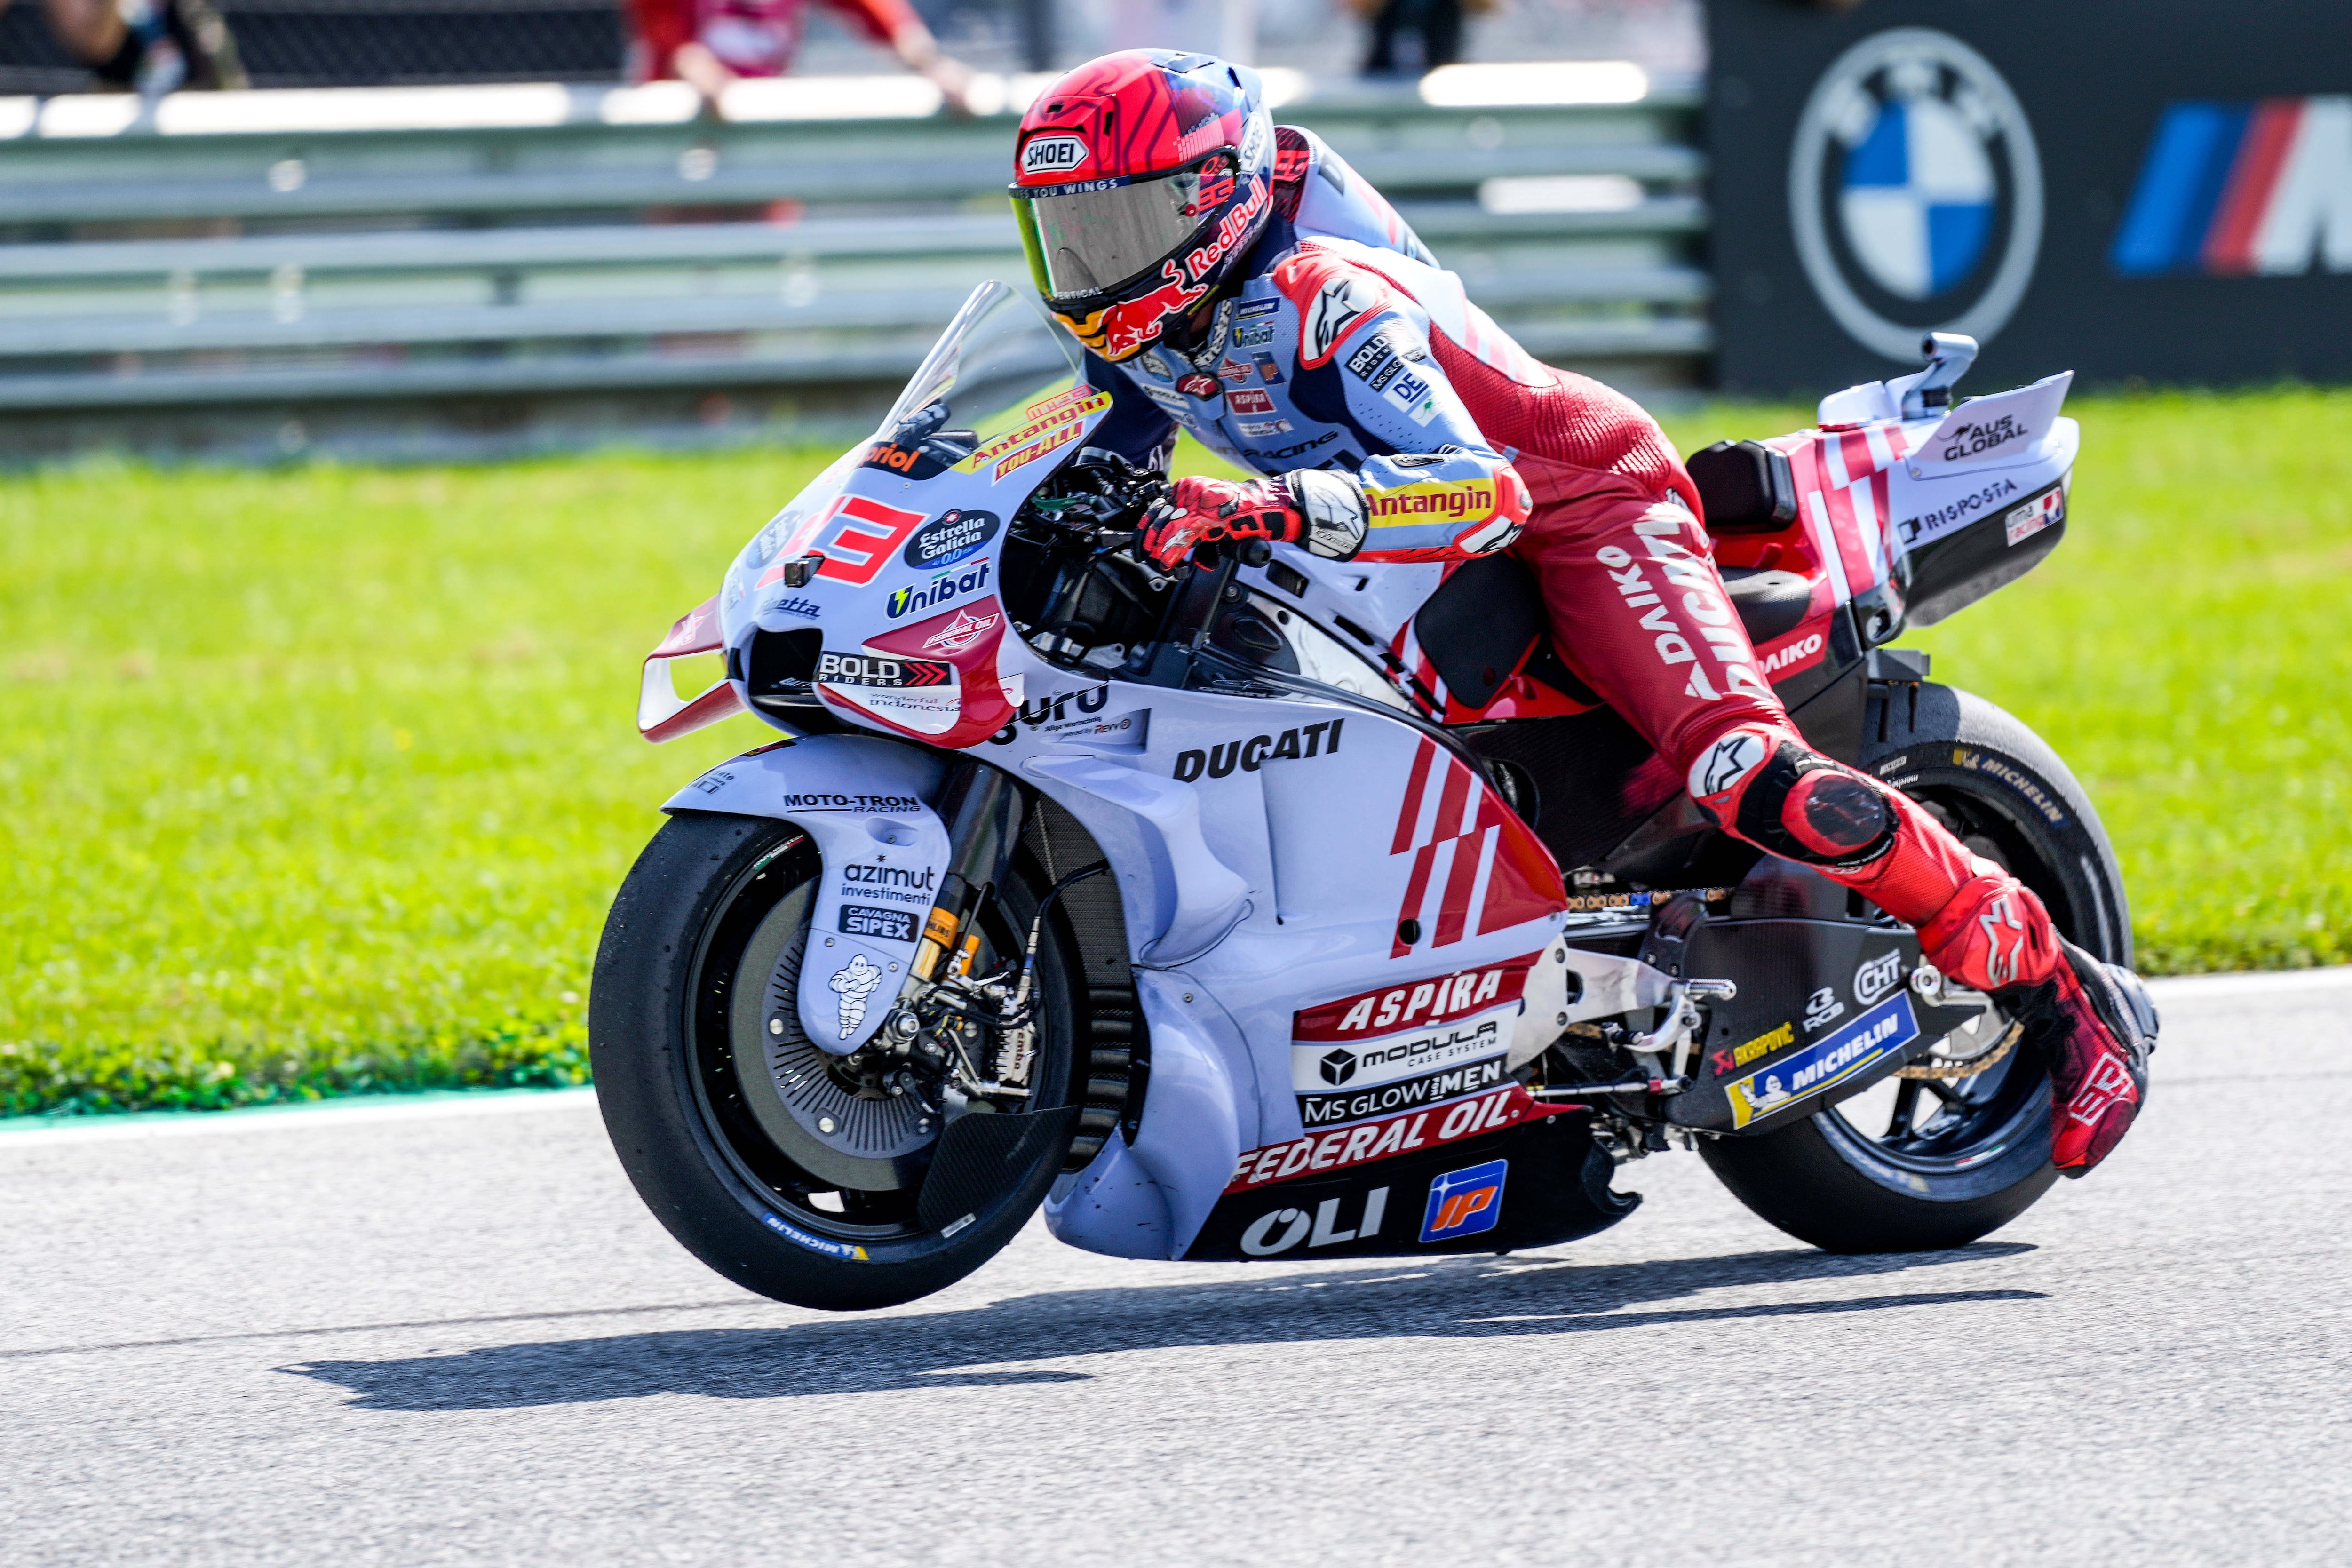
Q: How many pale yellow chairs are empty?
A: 0